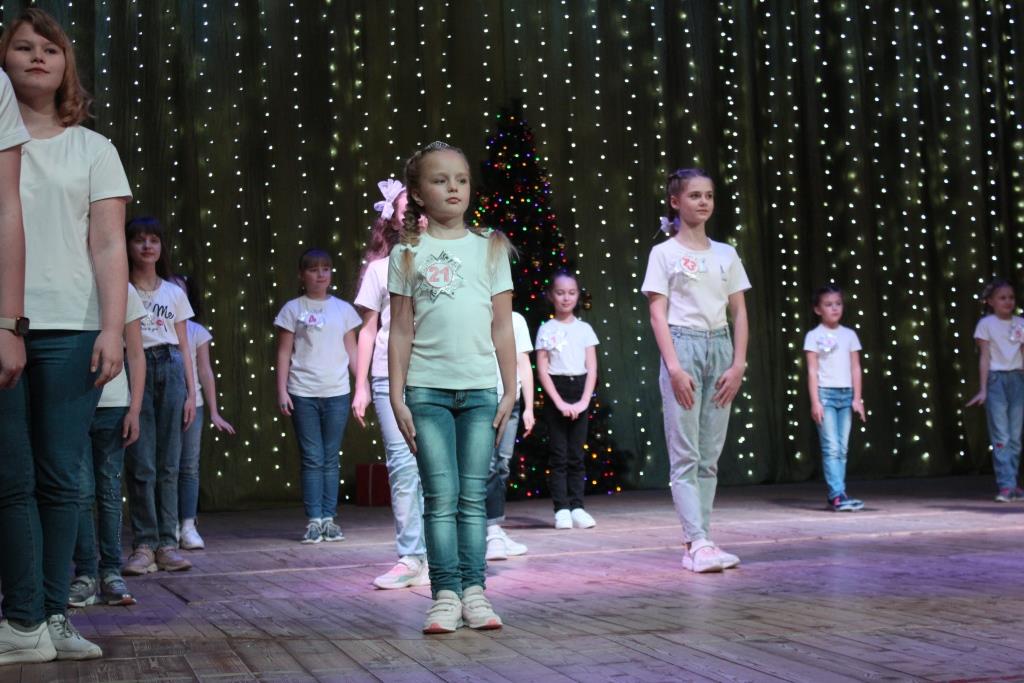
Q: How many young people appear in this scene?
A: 13